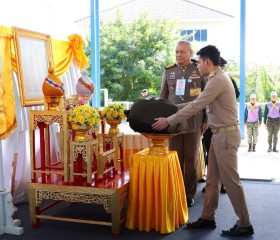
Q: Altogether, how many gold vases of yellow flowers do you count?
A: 2